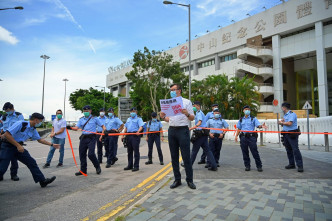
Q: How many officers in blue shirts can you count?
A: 12